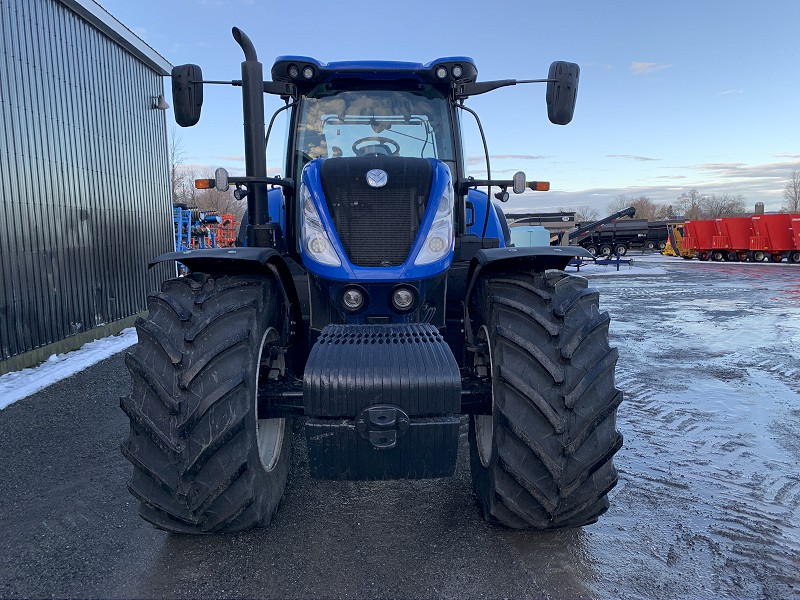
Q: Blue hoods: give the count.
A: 1